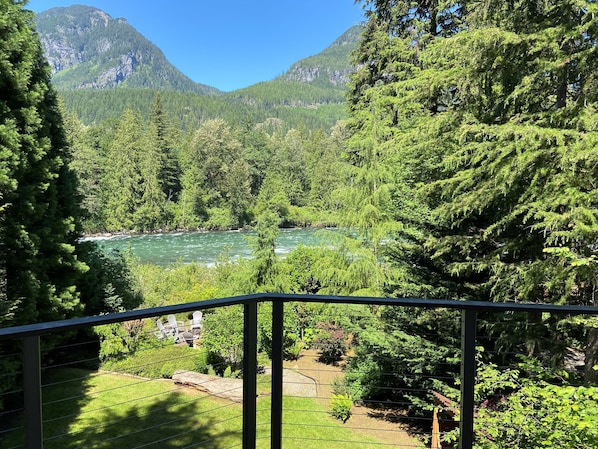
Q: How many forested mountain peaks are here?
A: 2